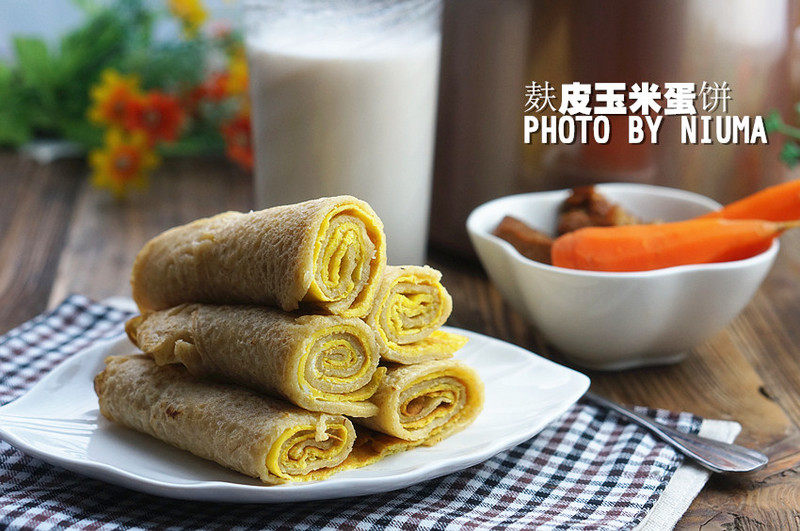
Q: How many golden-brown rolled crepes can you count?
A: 5